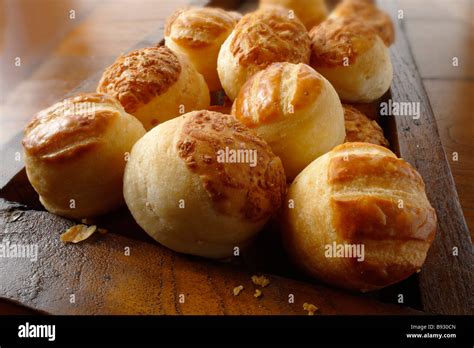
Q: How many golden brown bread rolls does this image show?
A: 11